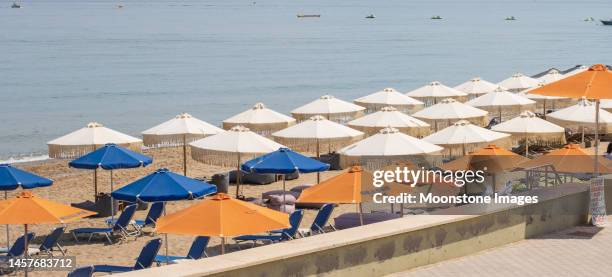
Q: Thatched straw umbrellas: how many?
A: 0